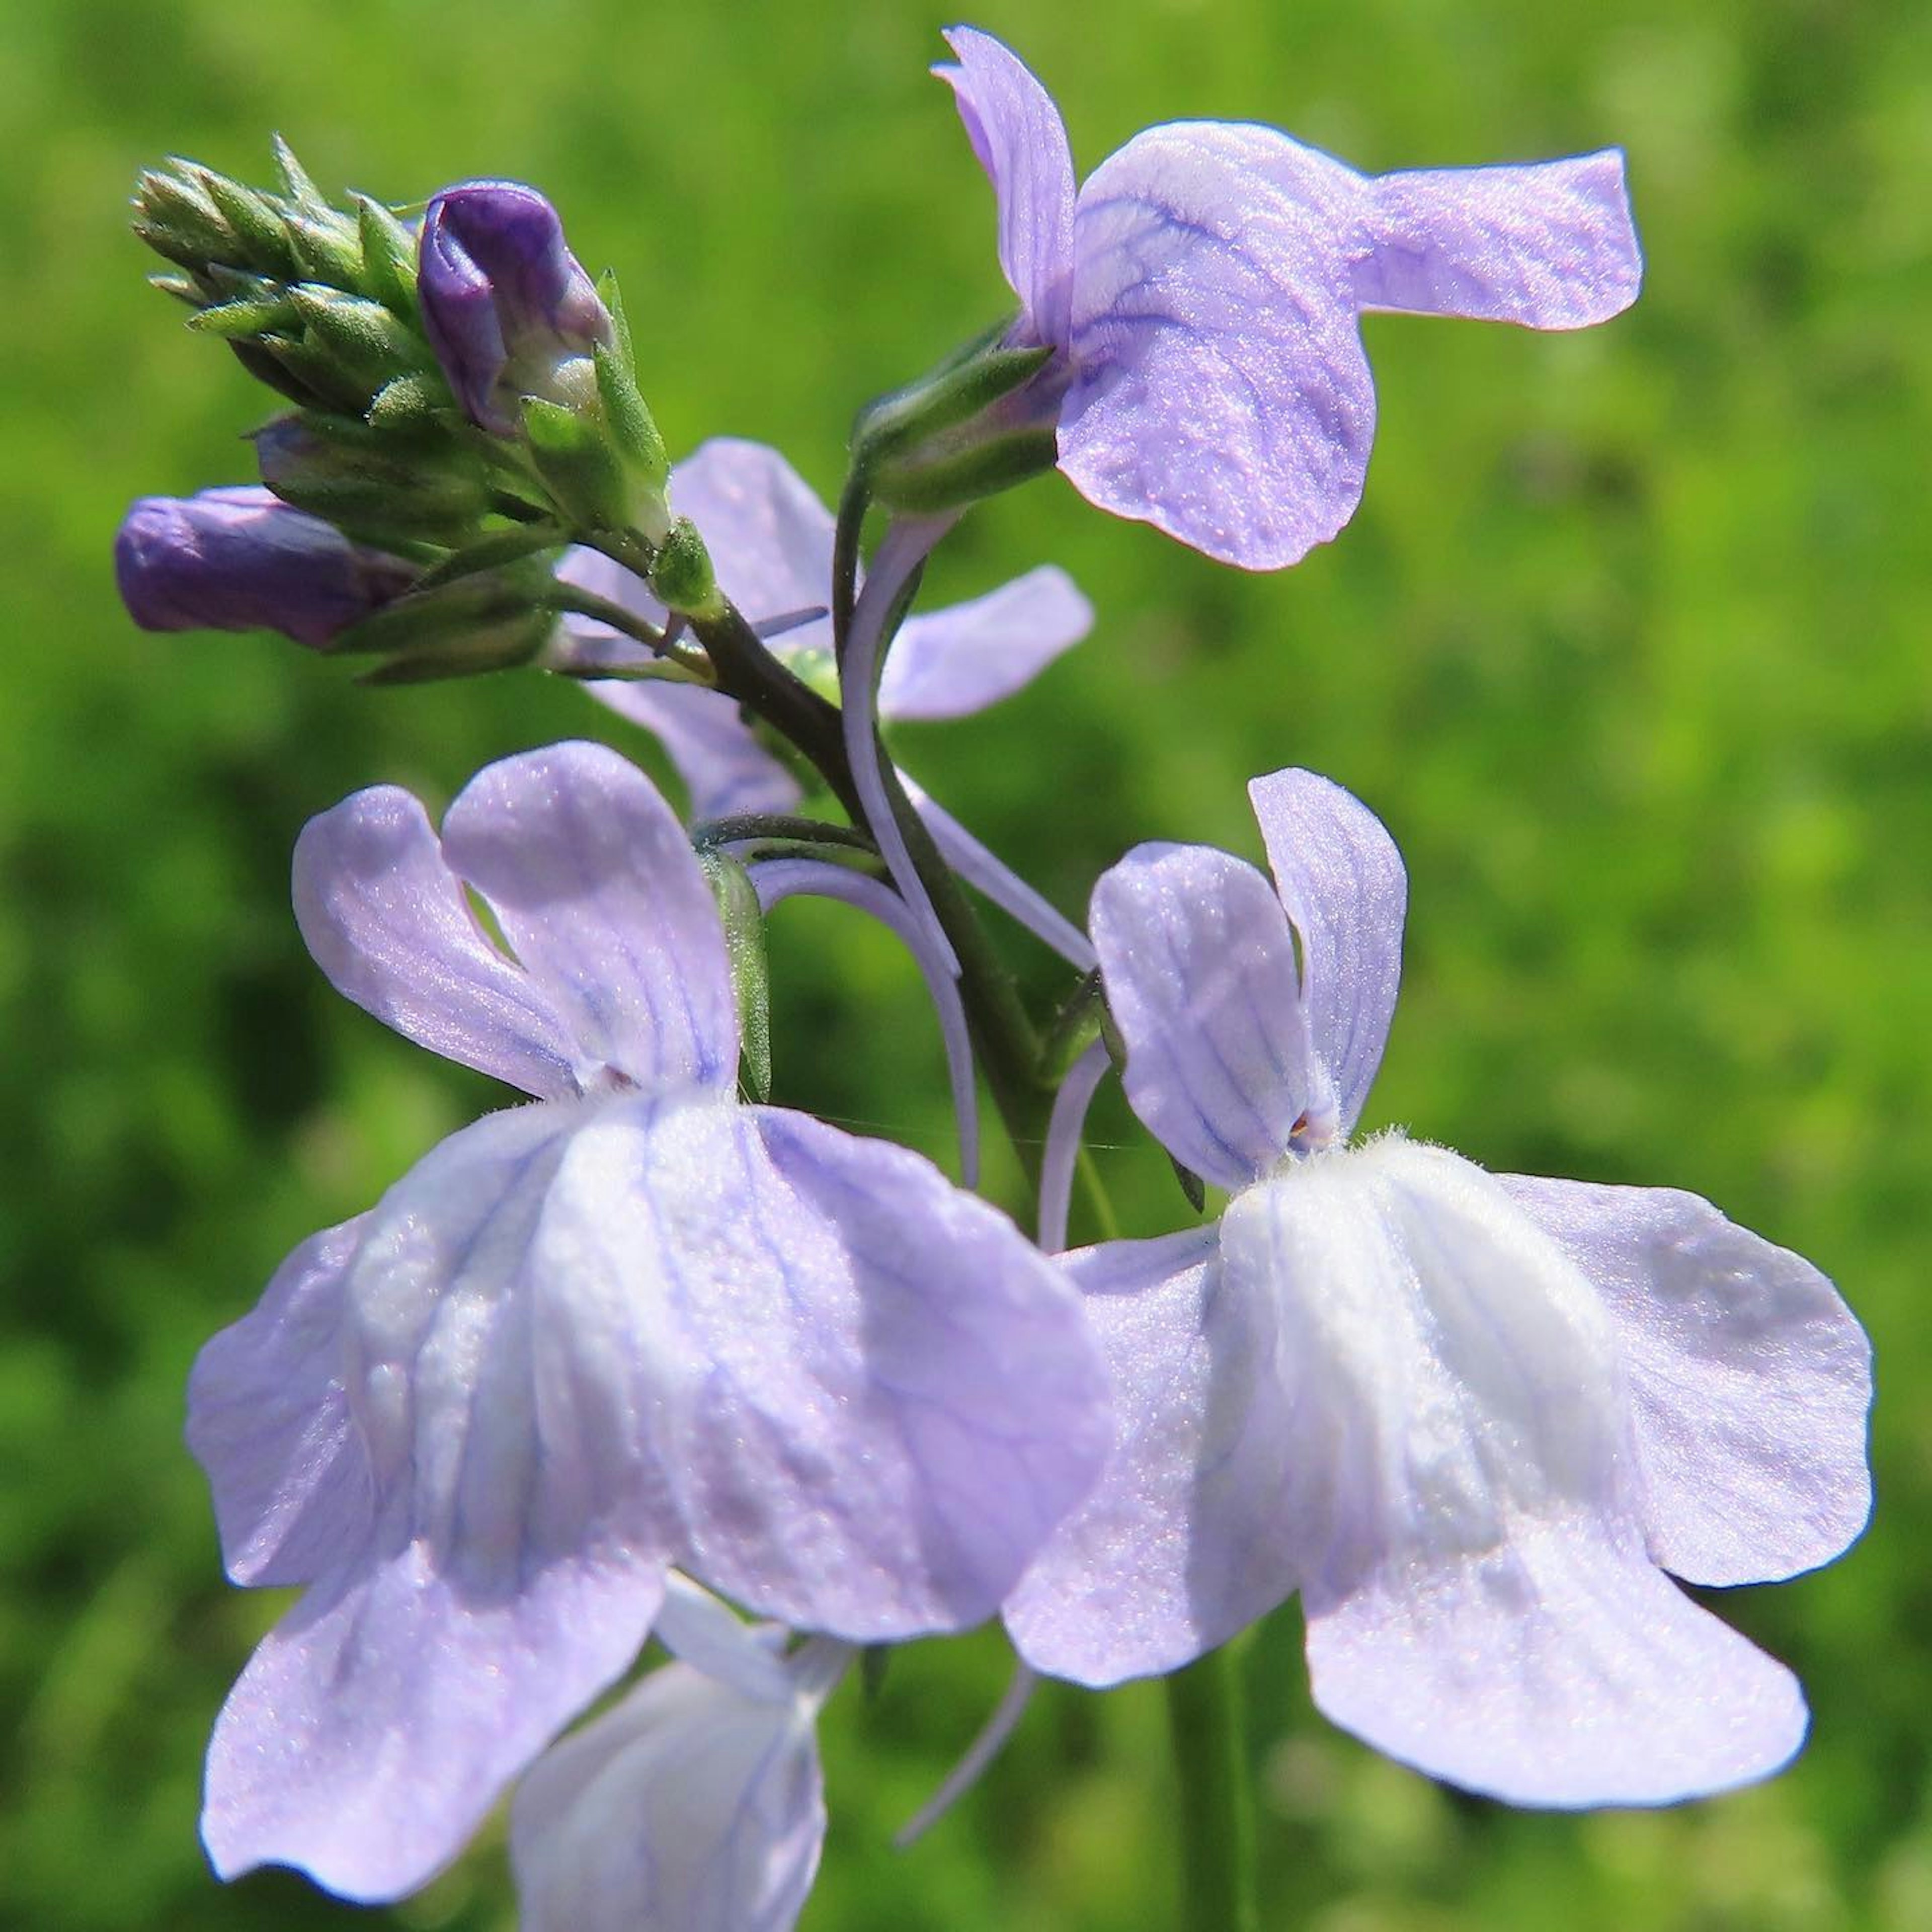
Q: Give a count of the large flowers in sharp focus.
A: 3